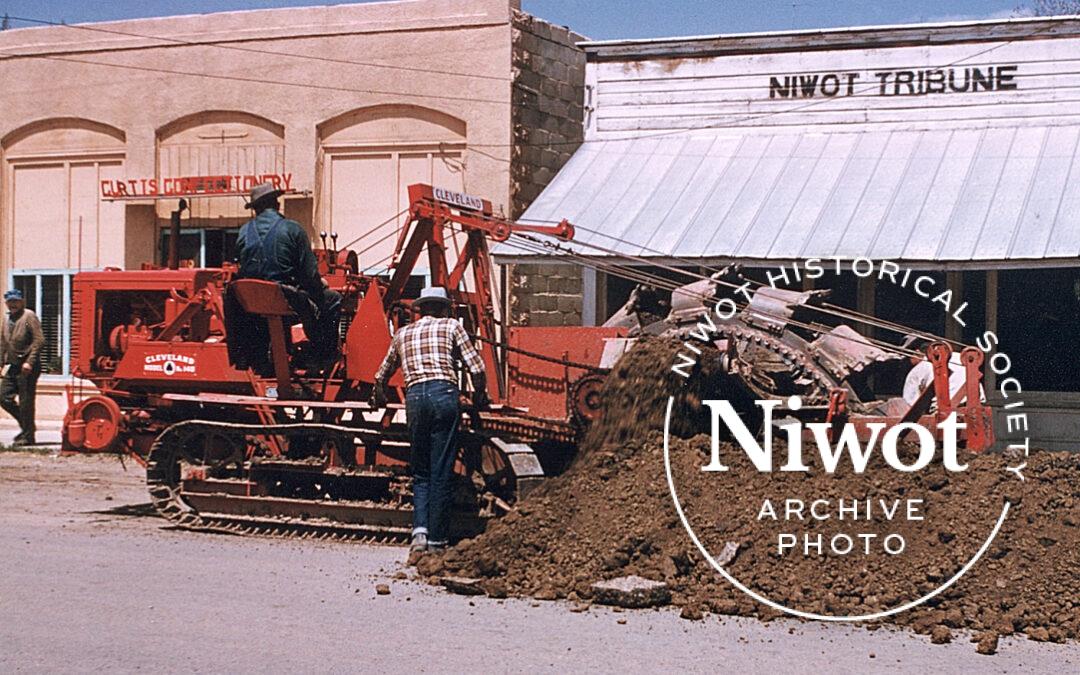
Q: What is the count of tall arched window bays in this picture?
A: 3